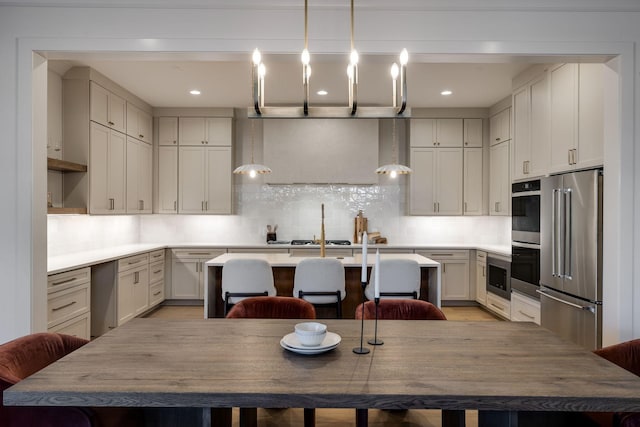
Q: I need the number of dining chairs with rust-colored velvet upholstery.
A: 4